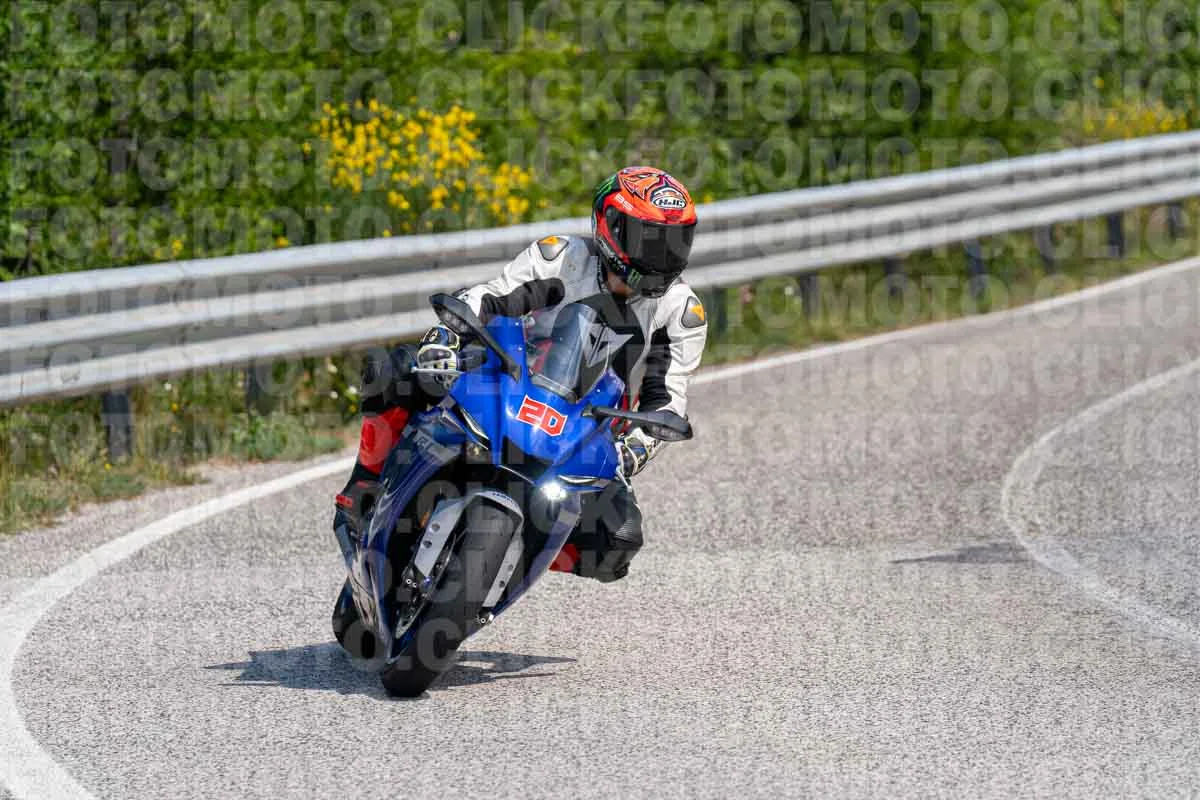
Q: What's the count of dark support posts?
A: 9